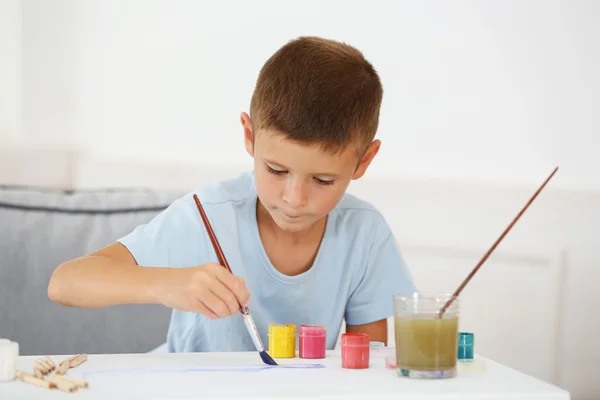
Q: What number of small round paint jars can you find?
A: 4